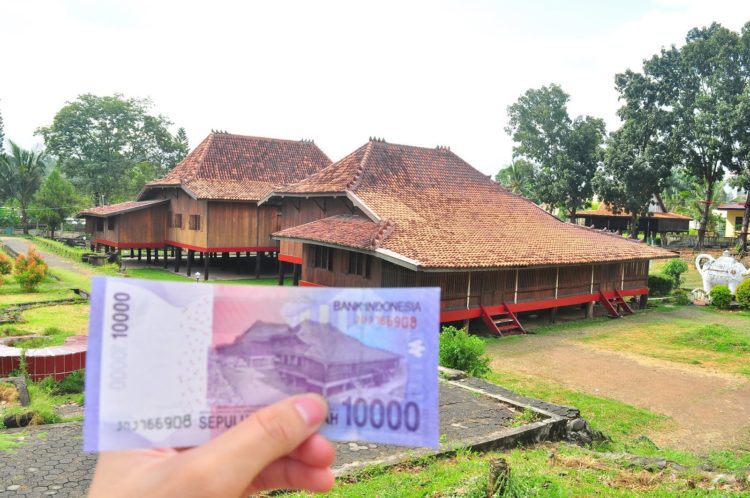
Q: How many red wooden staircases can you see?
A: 2